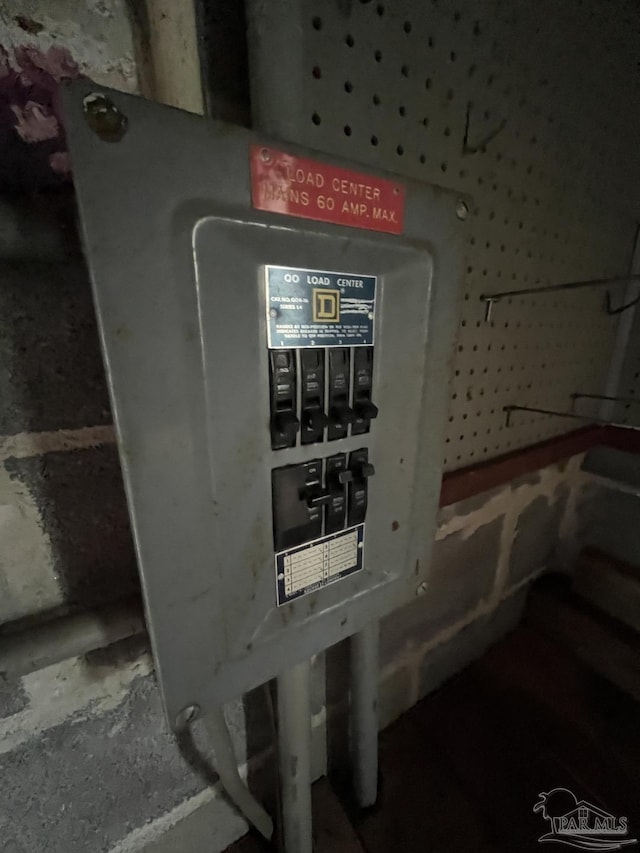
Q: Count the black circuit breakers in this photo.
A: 7